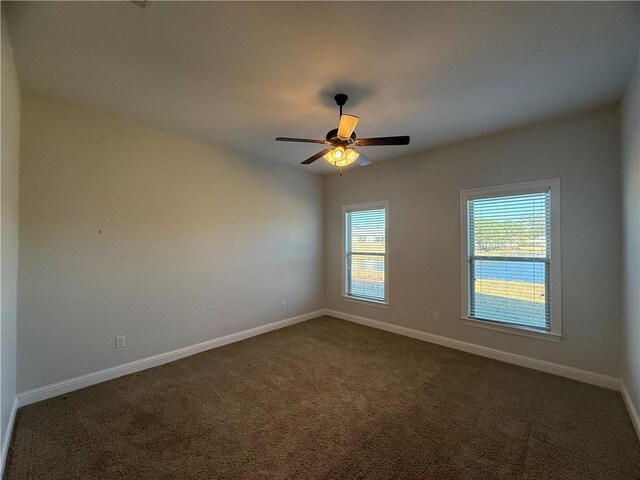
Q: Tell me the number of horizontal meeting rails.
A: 2